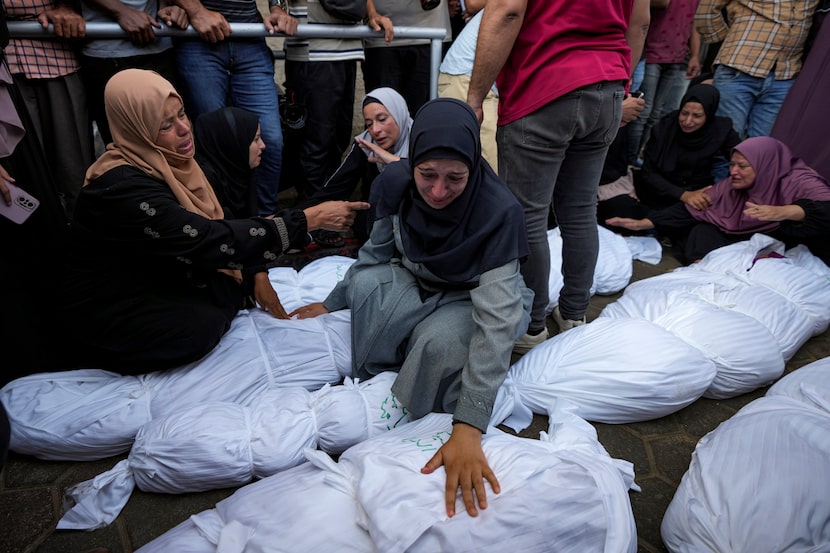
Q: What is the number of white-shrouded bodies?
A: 7